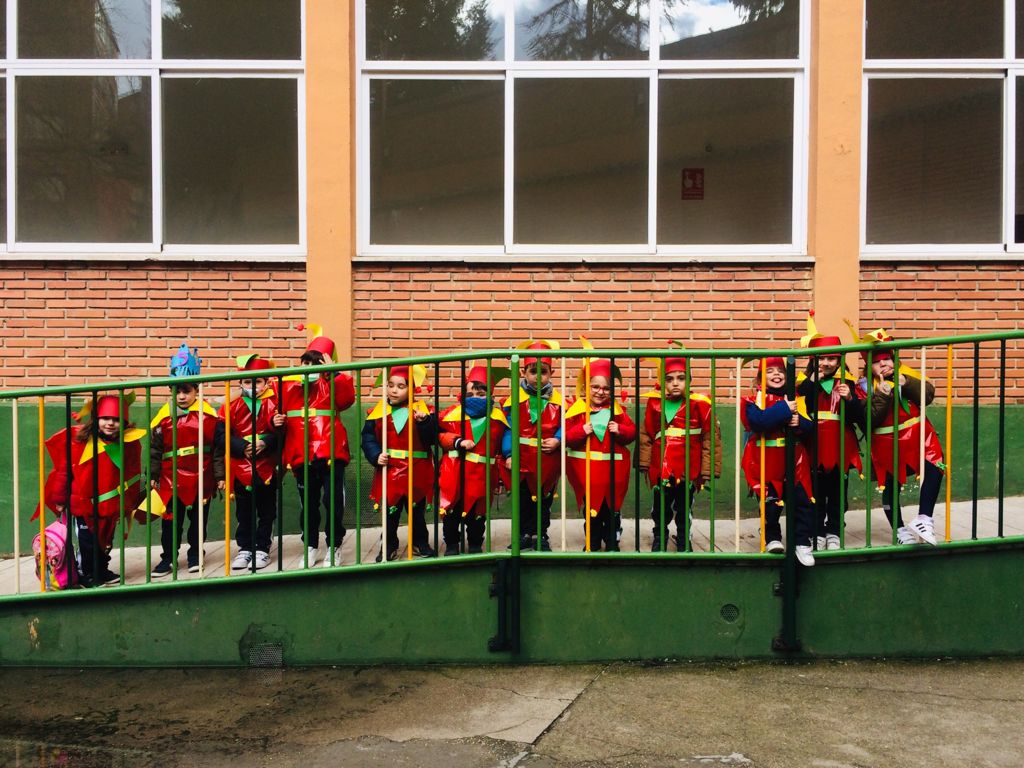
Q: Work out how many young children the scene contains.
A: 12